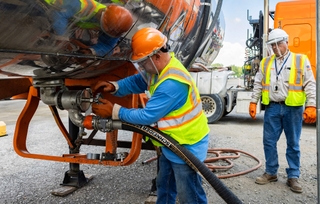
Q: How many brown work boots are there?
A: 2